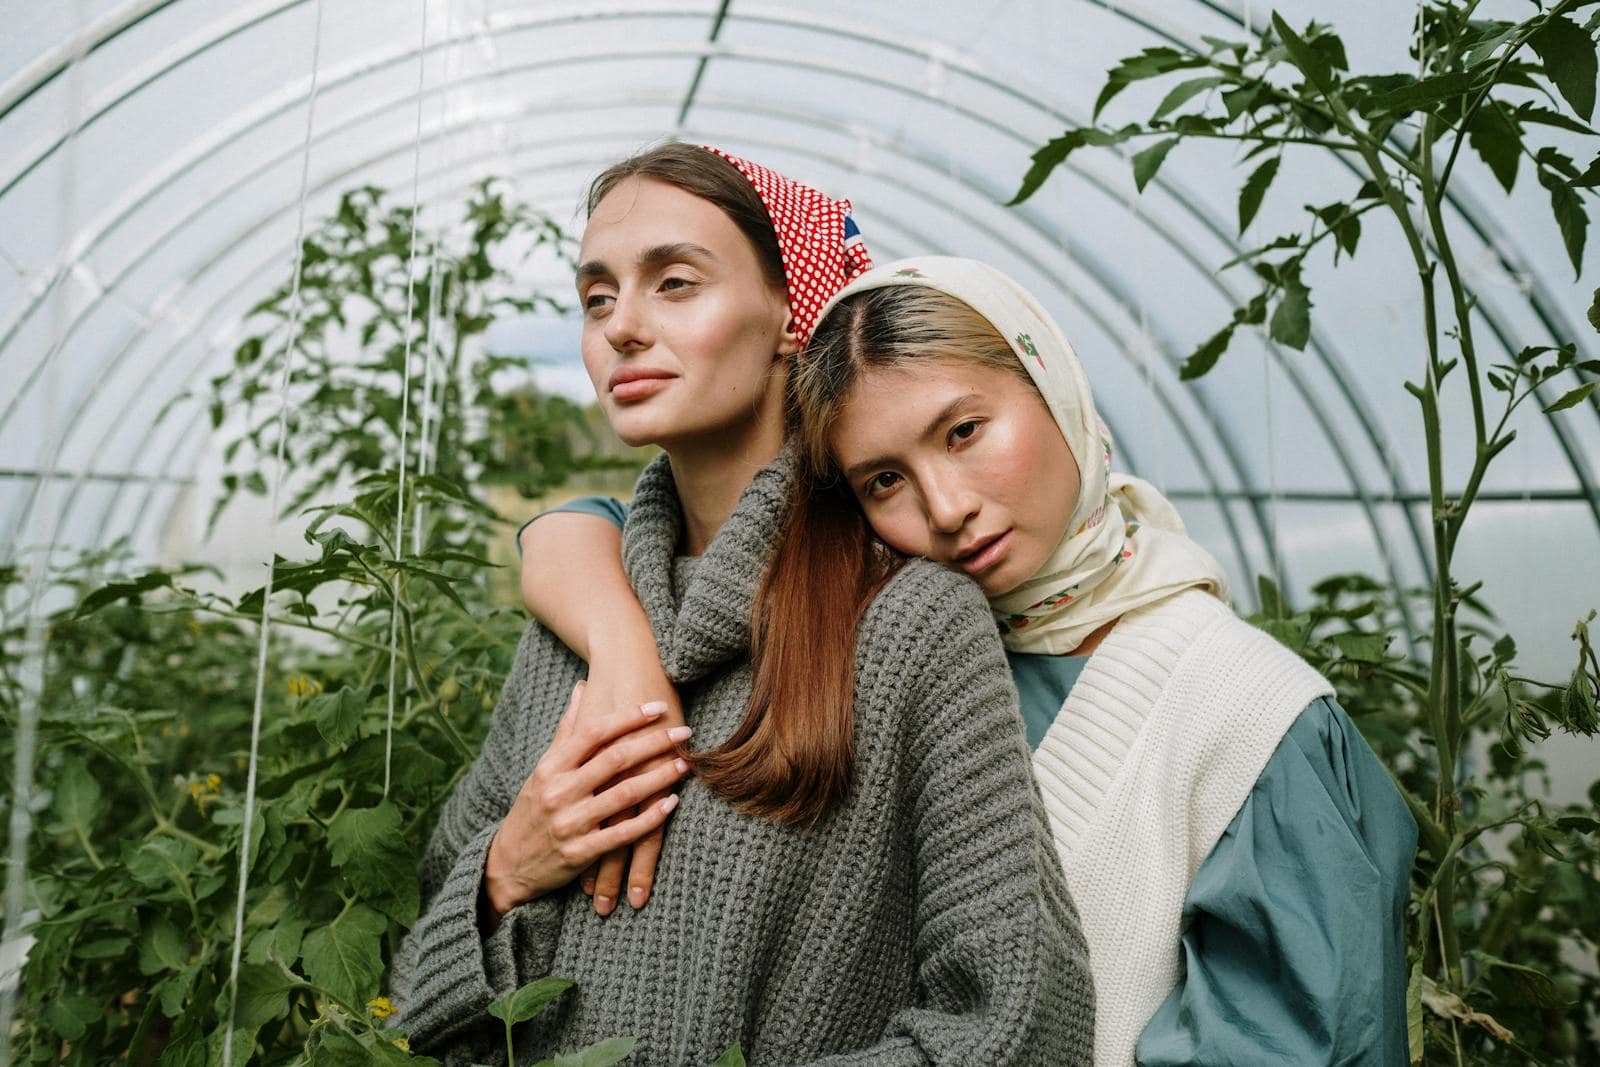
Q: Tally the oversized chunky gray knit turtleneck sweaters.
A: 1